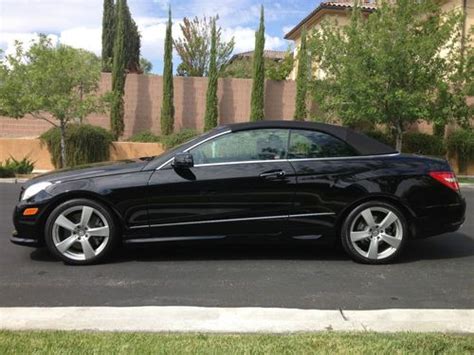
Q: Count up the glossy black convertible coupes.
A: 1